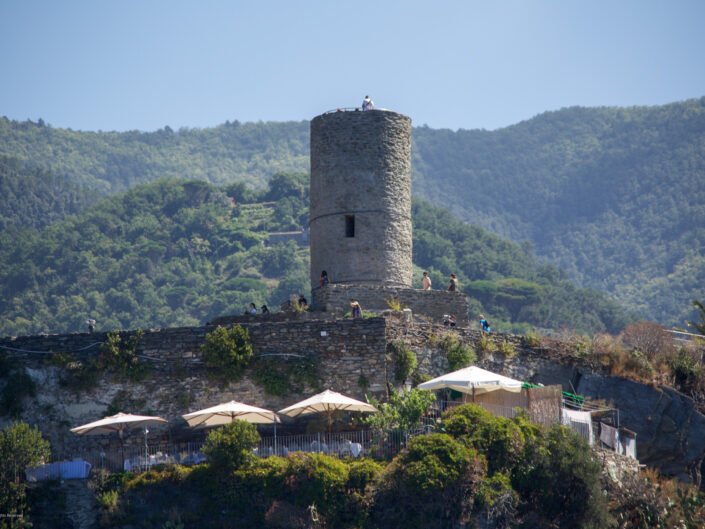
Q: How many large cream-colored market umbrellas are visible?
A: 4